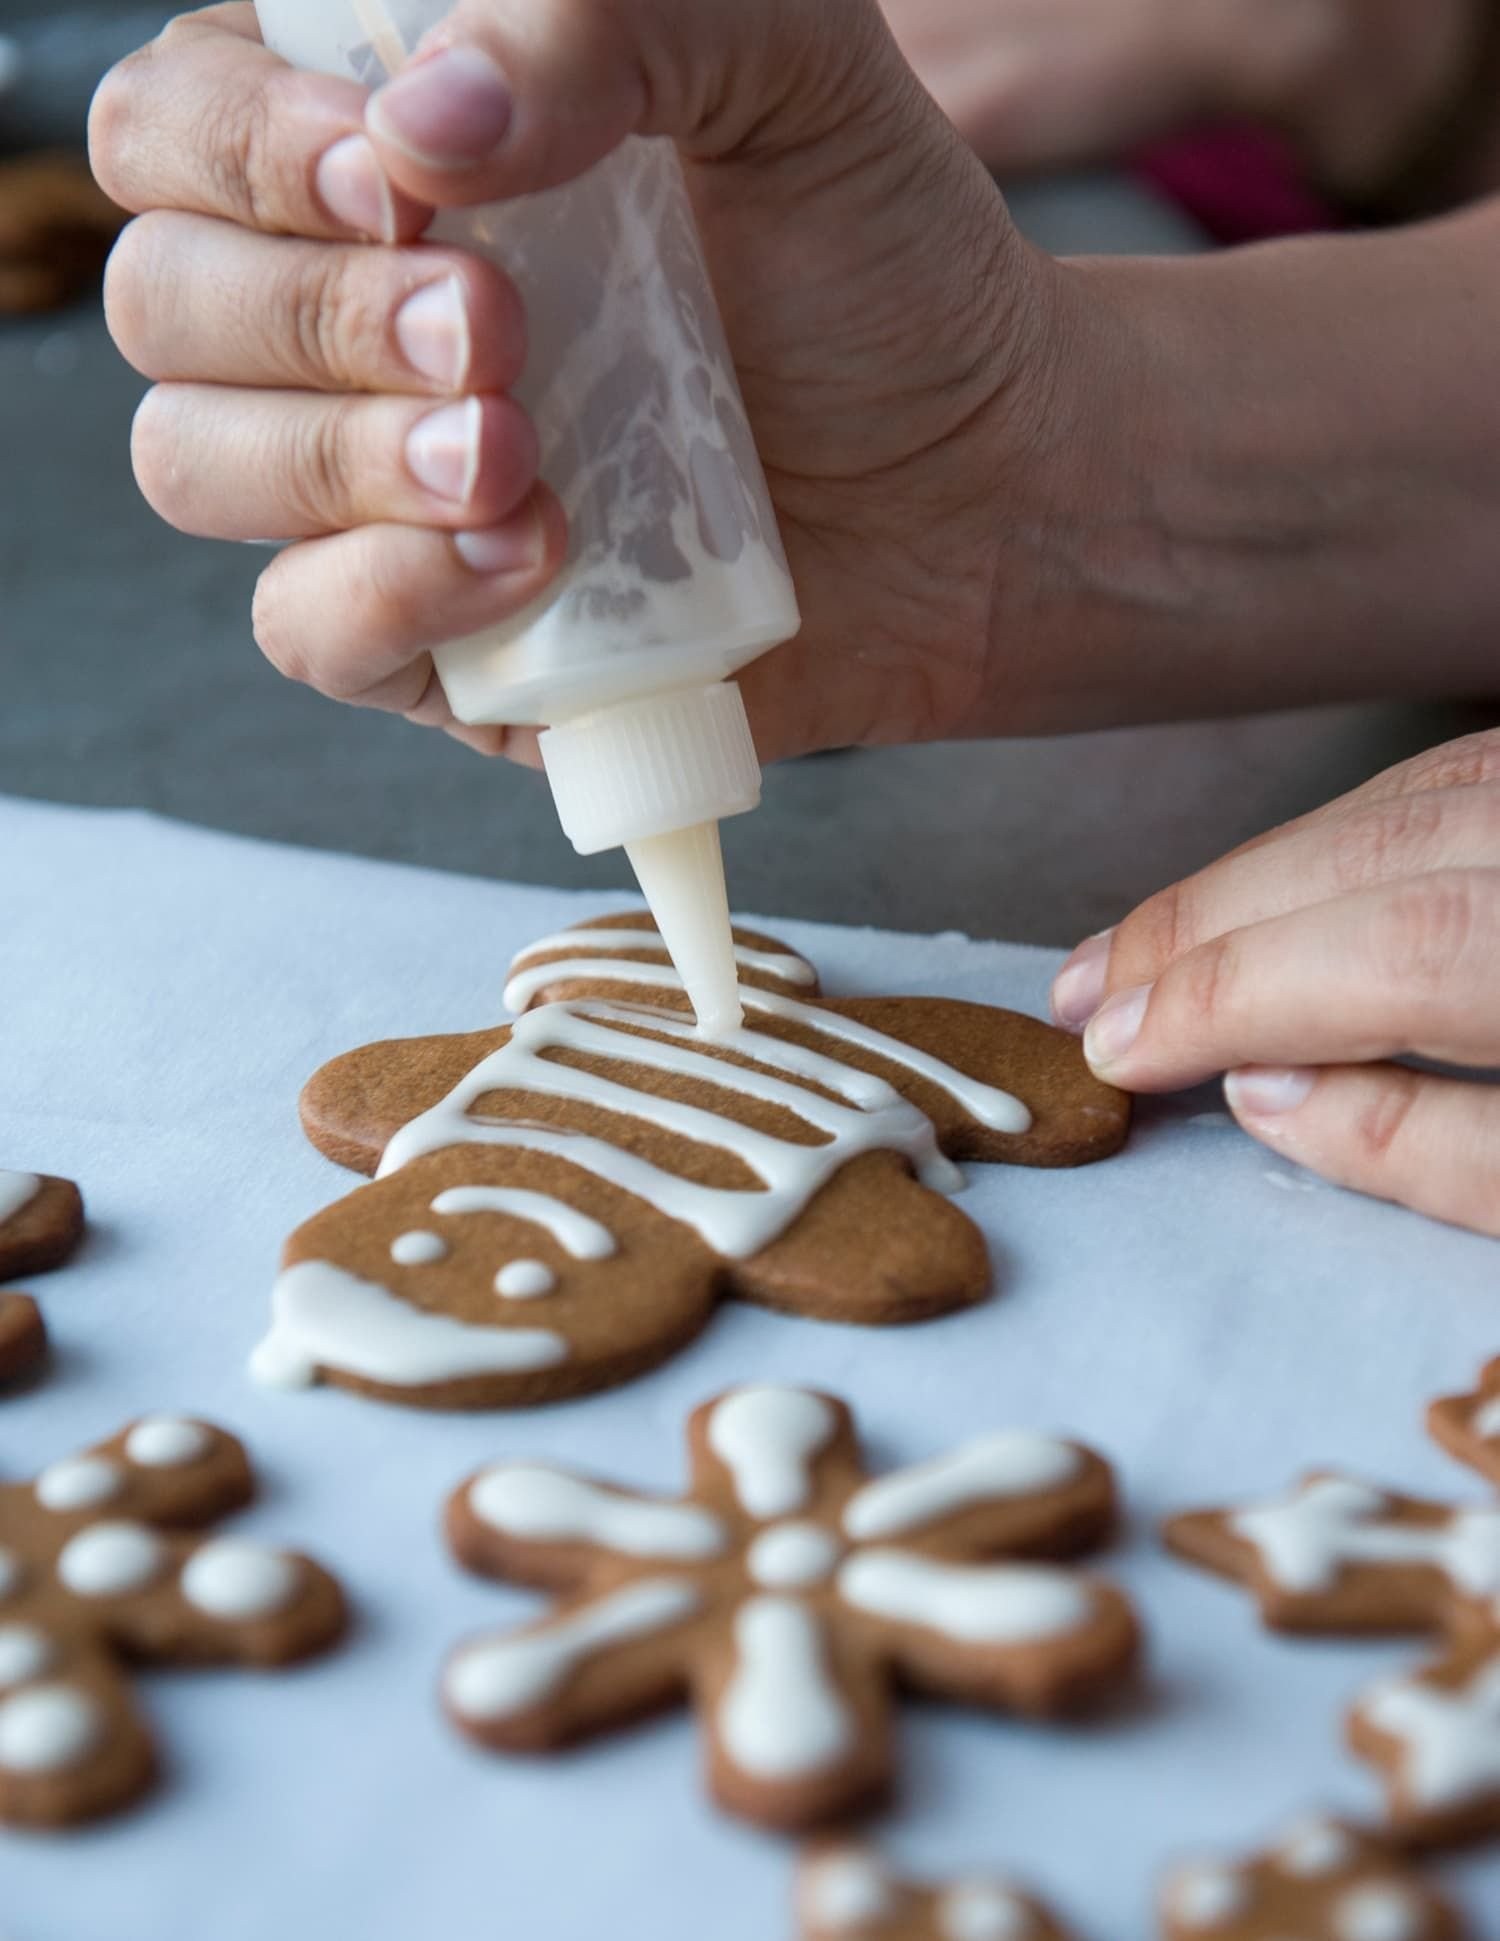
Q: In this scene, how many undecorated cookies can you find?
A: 0